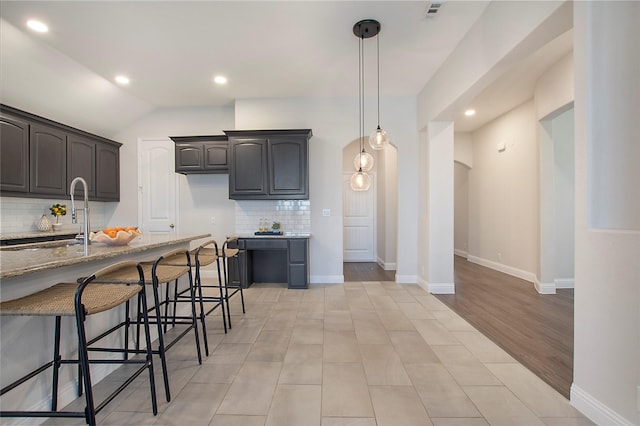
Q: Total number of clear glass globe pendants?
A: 3